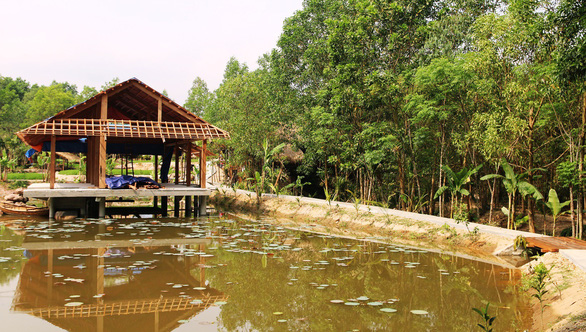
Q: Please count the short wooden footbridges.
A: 1